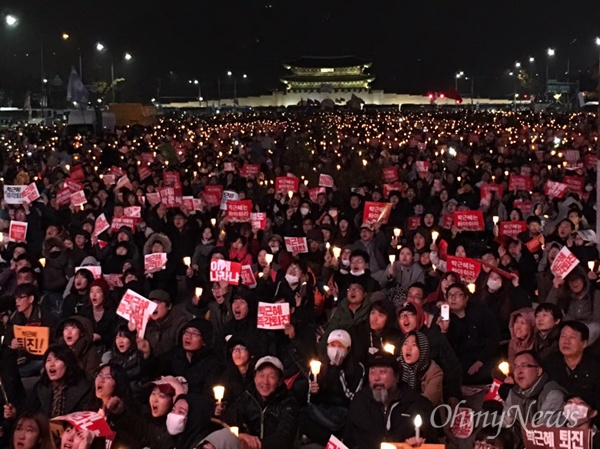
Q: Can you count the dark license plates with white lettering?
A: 0